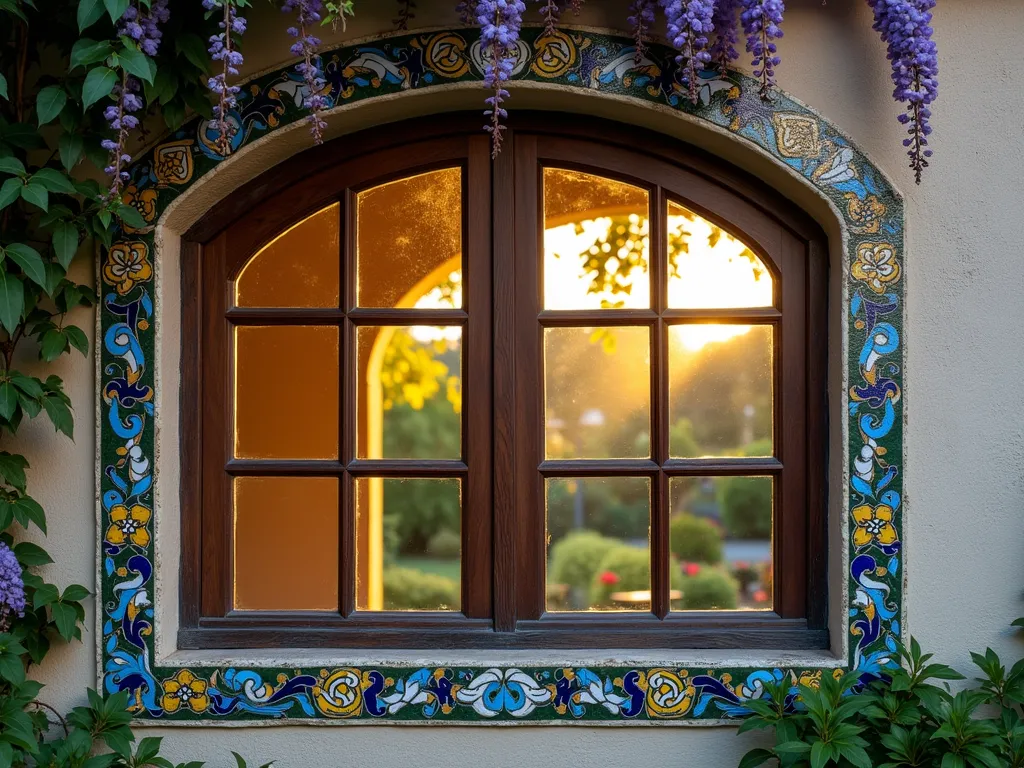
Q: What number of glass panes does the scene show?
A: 12